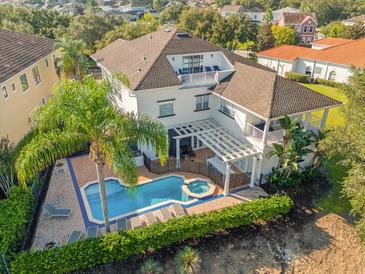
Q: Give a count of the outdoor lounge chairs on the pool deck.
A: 8